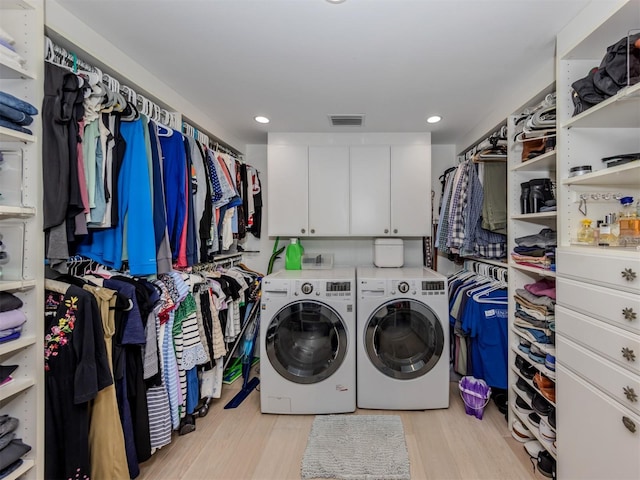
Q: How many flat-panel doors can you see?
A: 4